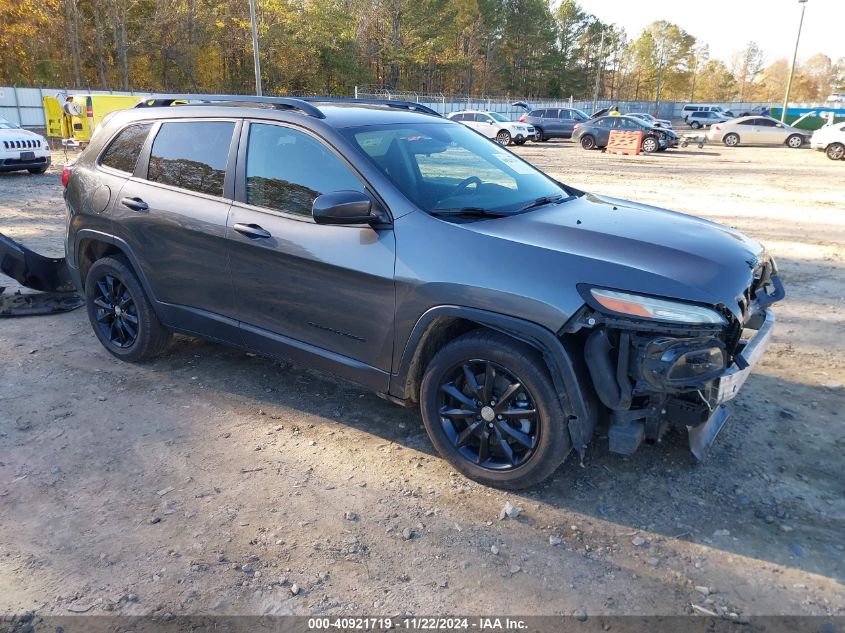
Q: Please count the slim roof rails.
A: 2